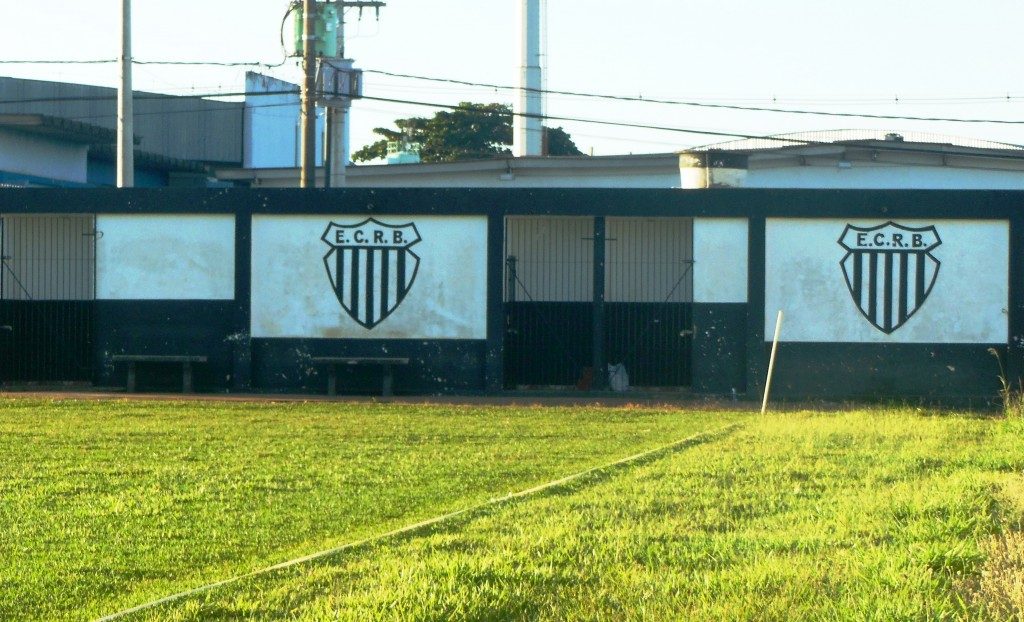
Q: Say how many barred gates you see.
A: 3